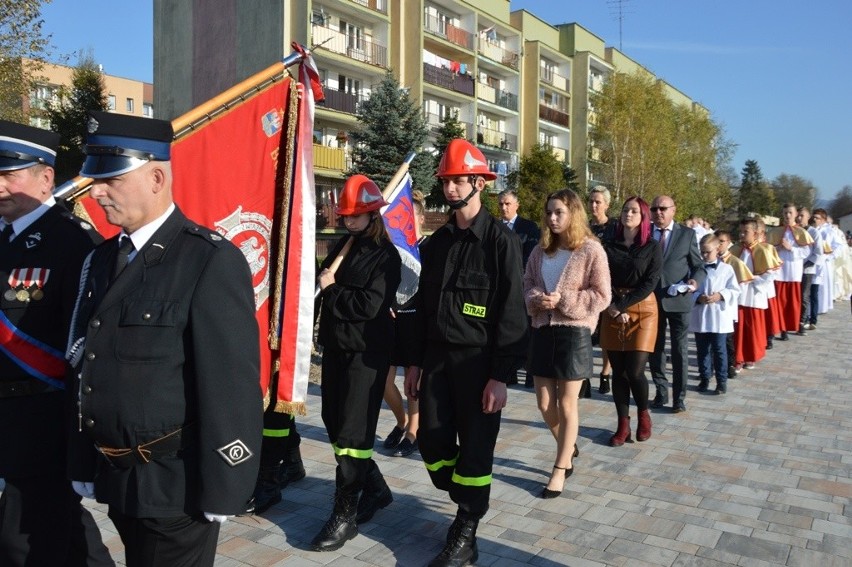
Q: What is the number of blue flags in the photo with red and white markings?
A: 1